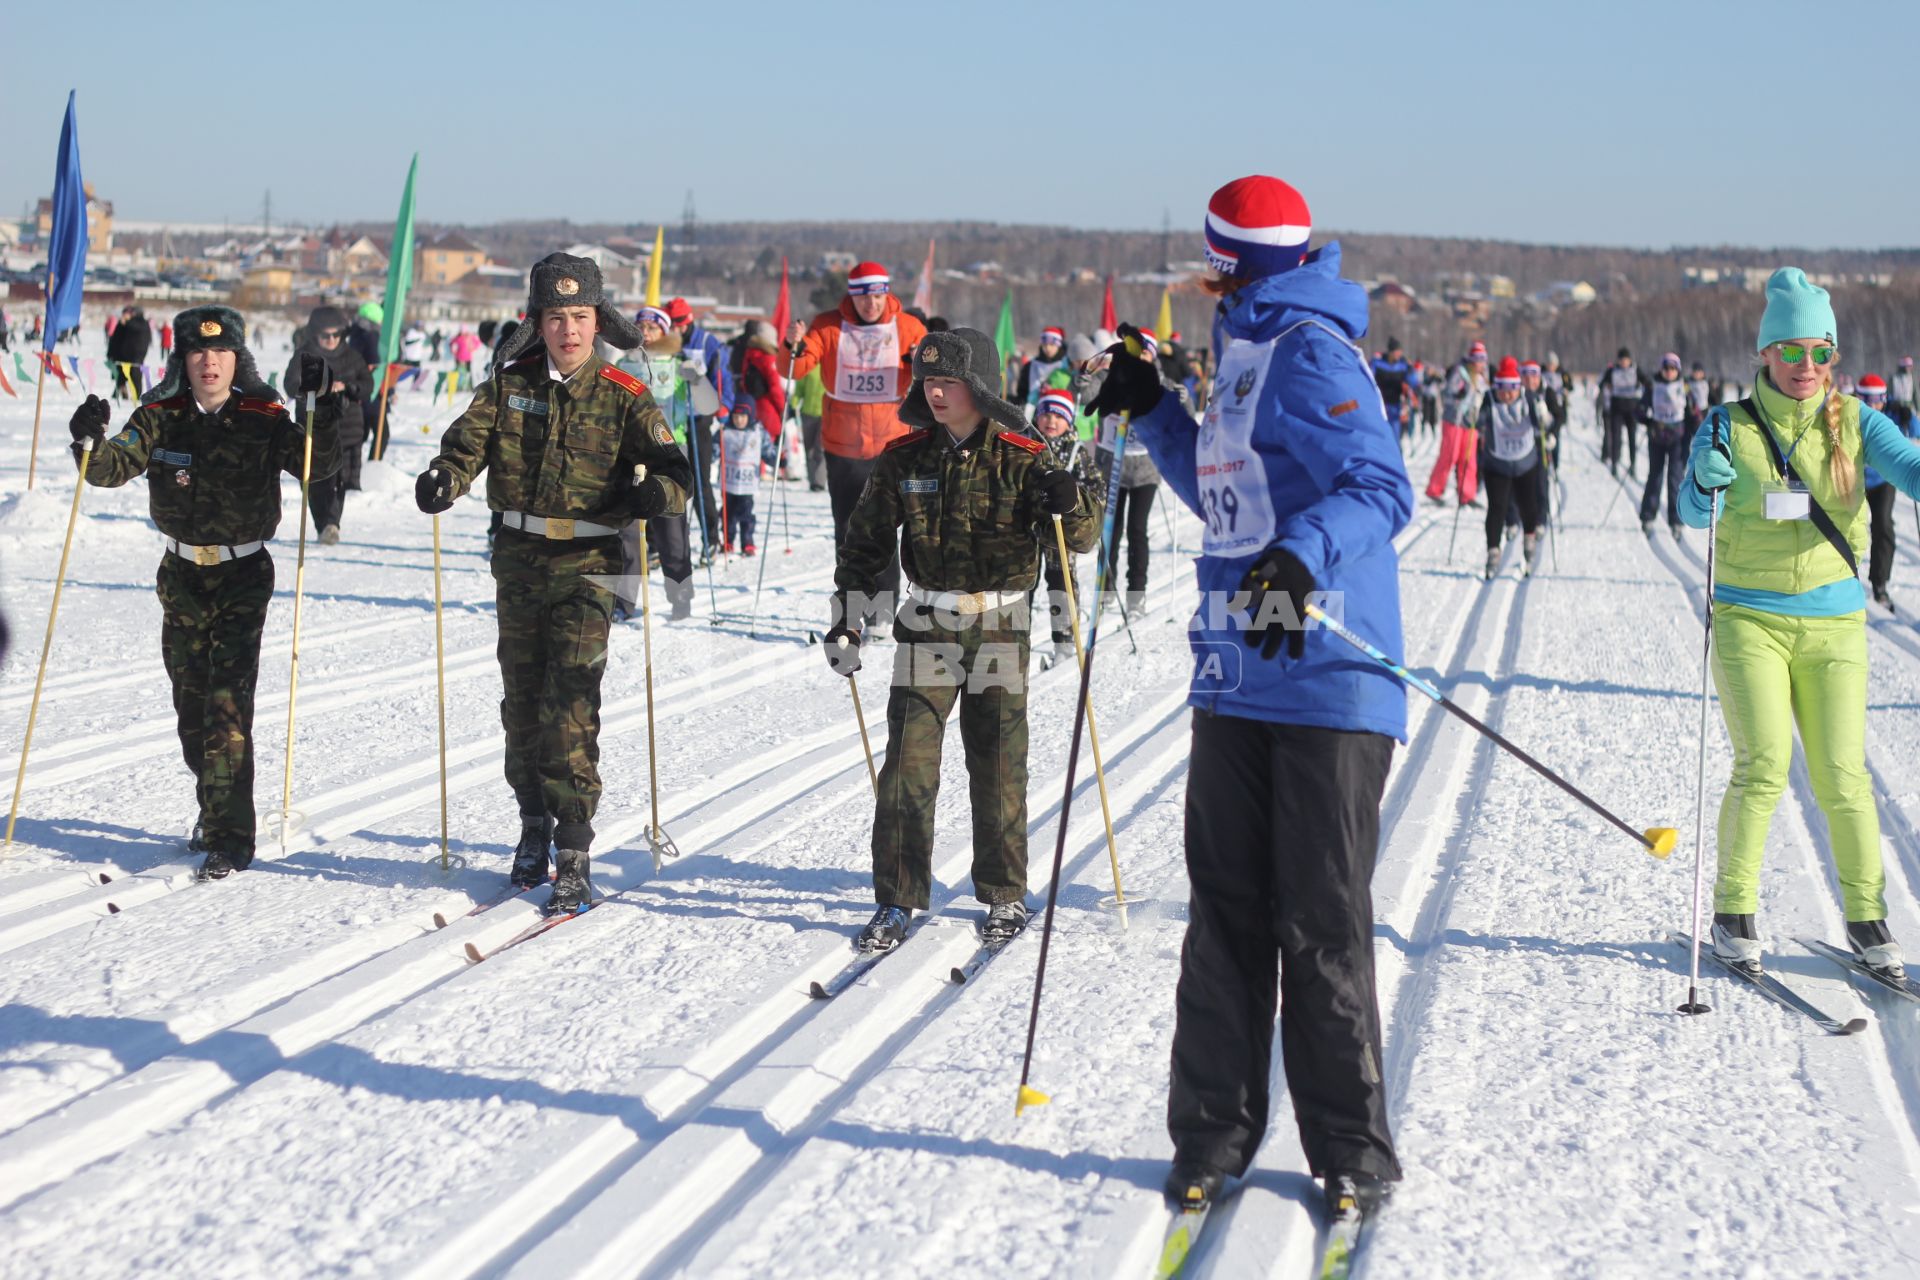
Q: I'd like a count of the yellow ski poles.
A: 6